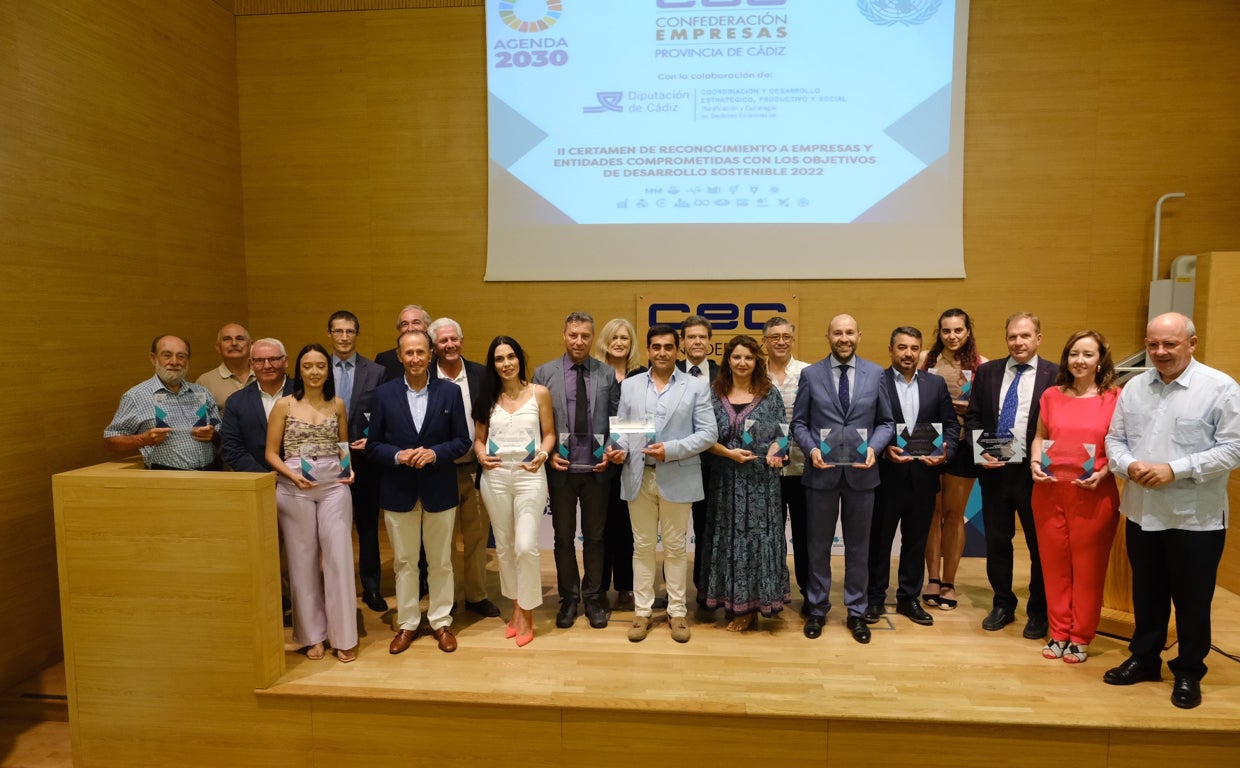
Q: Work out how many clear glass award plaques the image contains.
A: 12